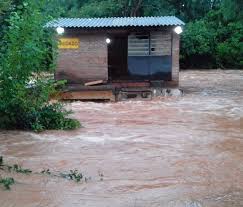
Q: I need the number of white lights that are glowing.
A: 3